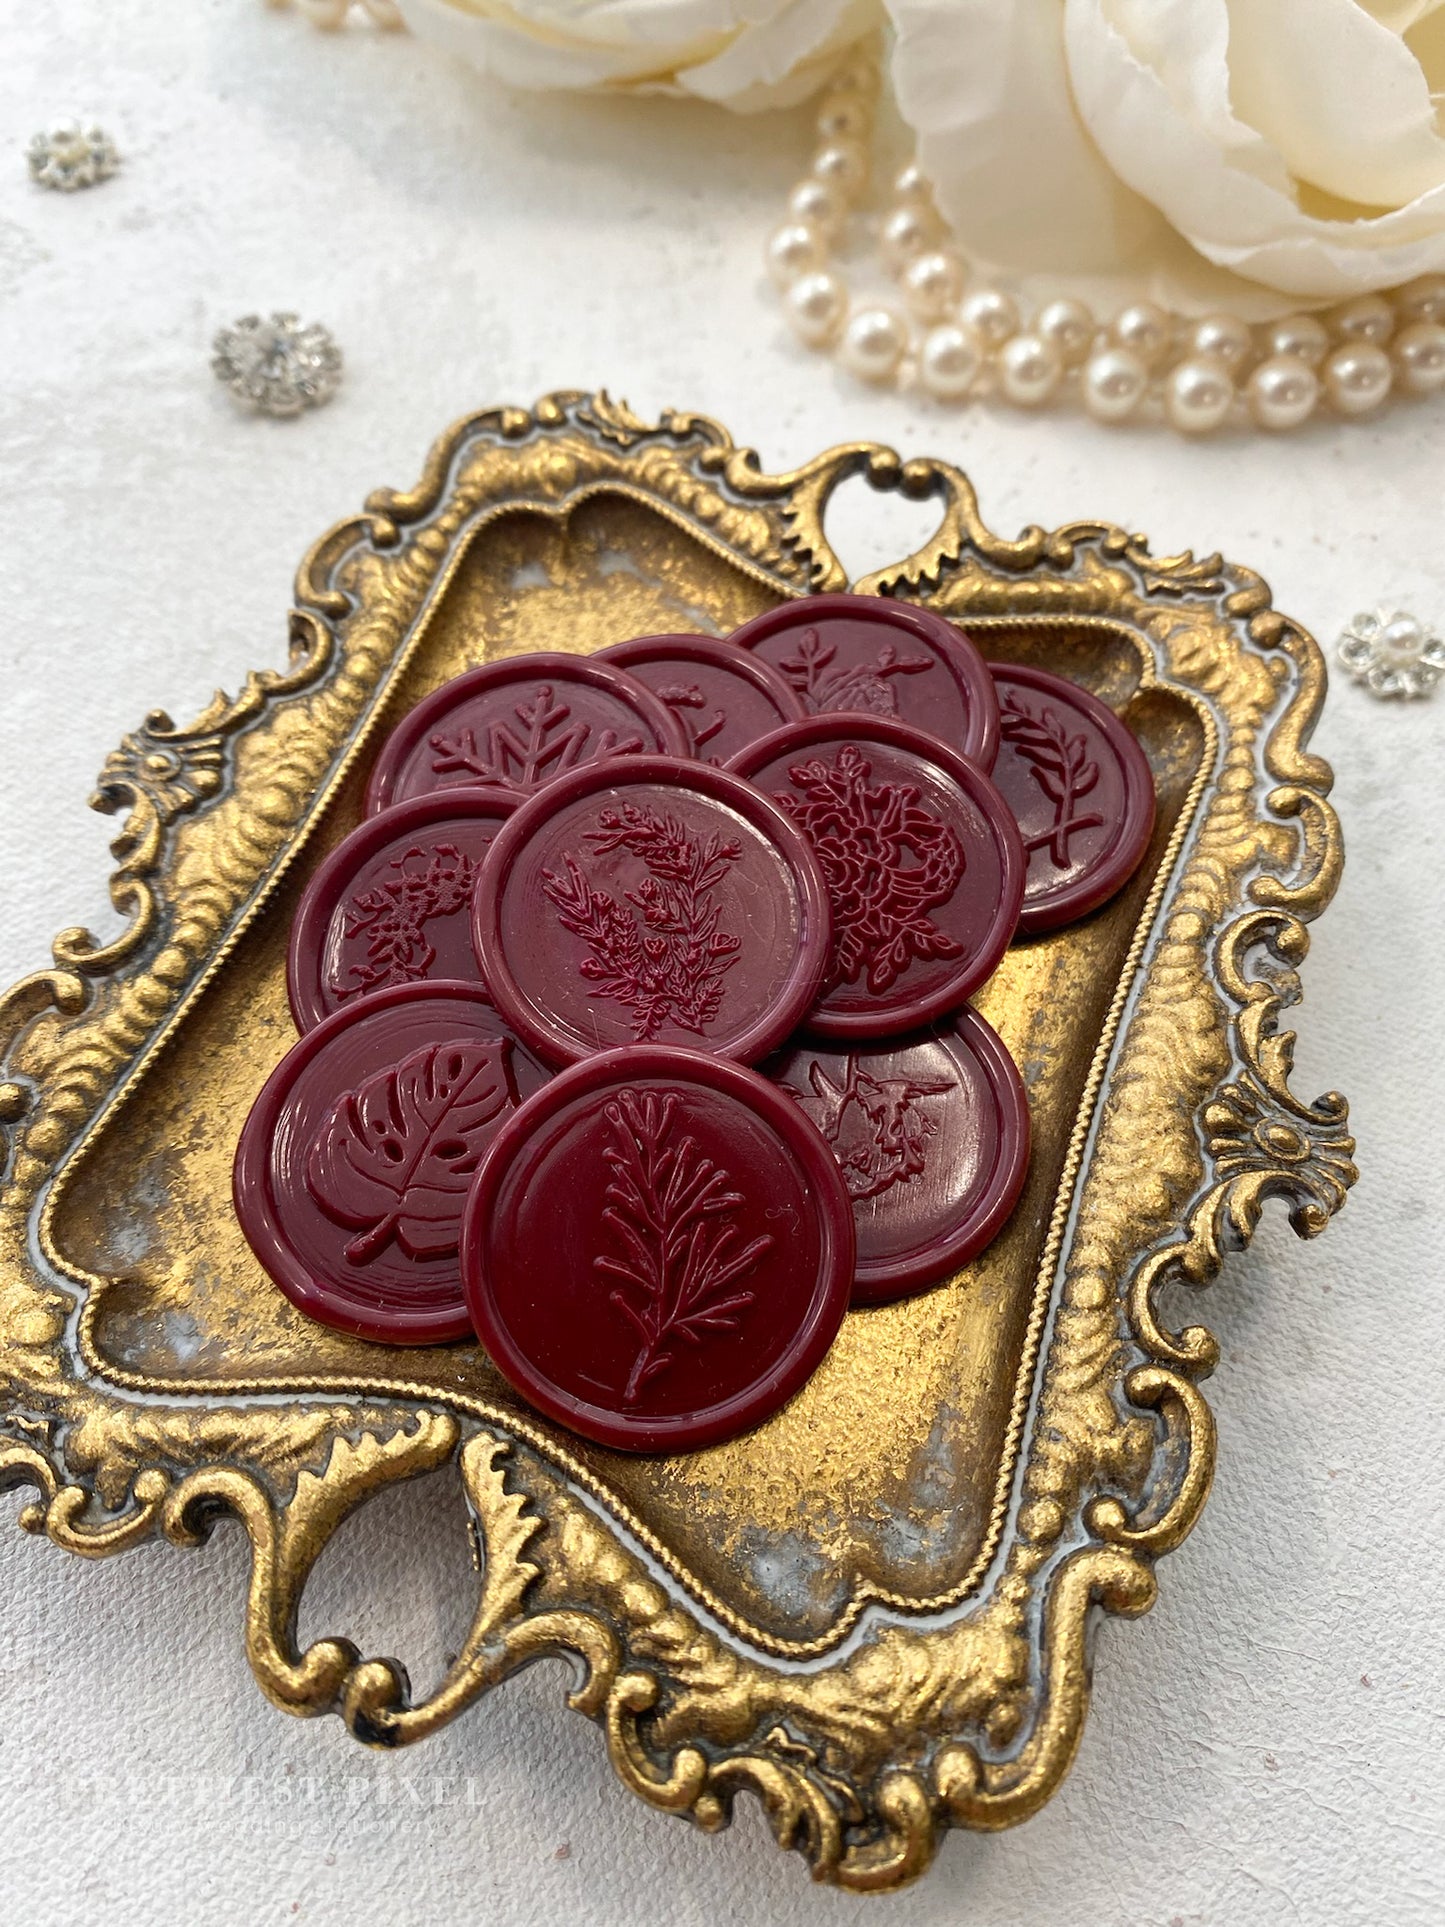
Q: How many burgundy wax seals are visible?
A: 10